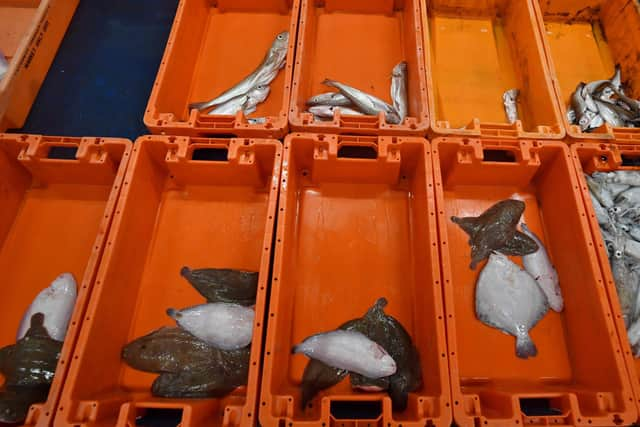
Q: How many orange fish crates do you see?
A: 10